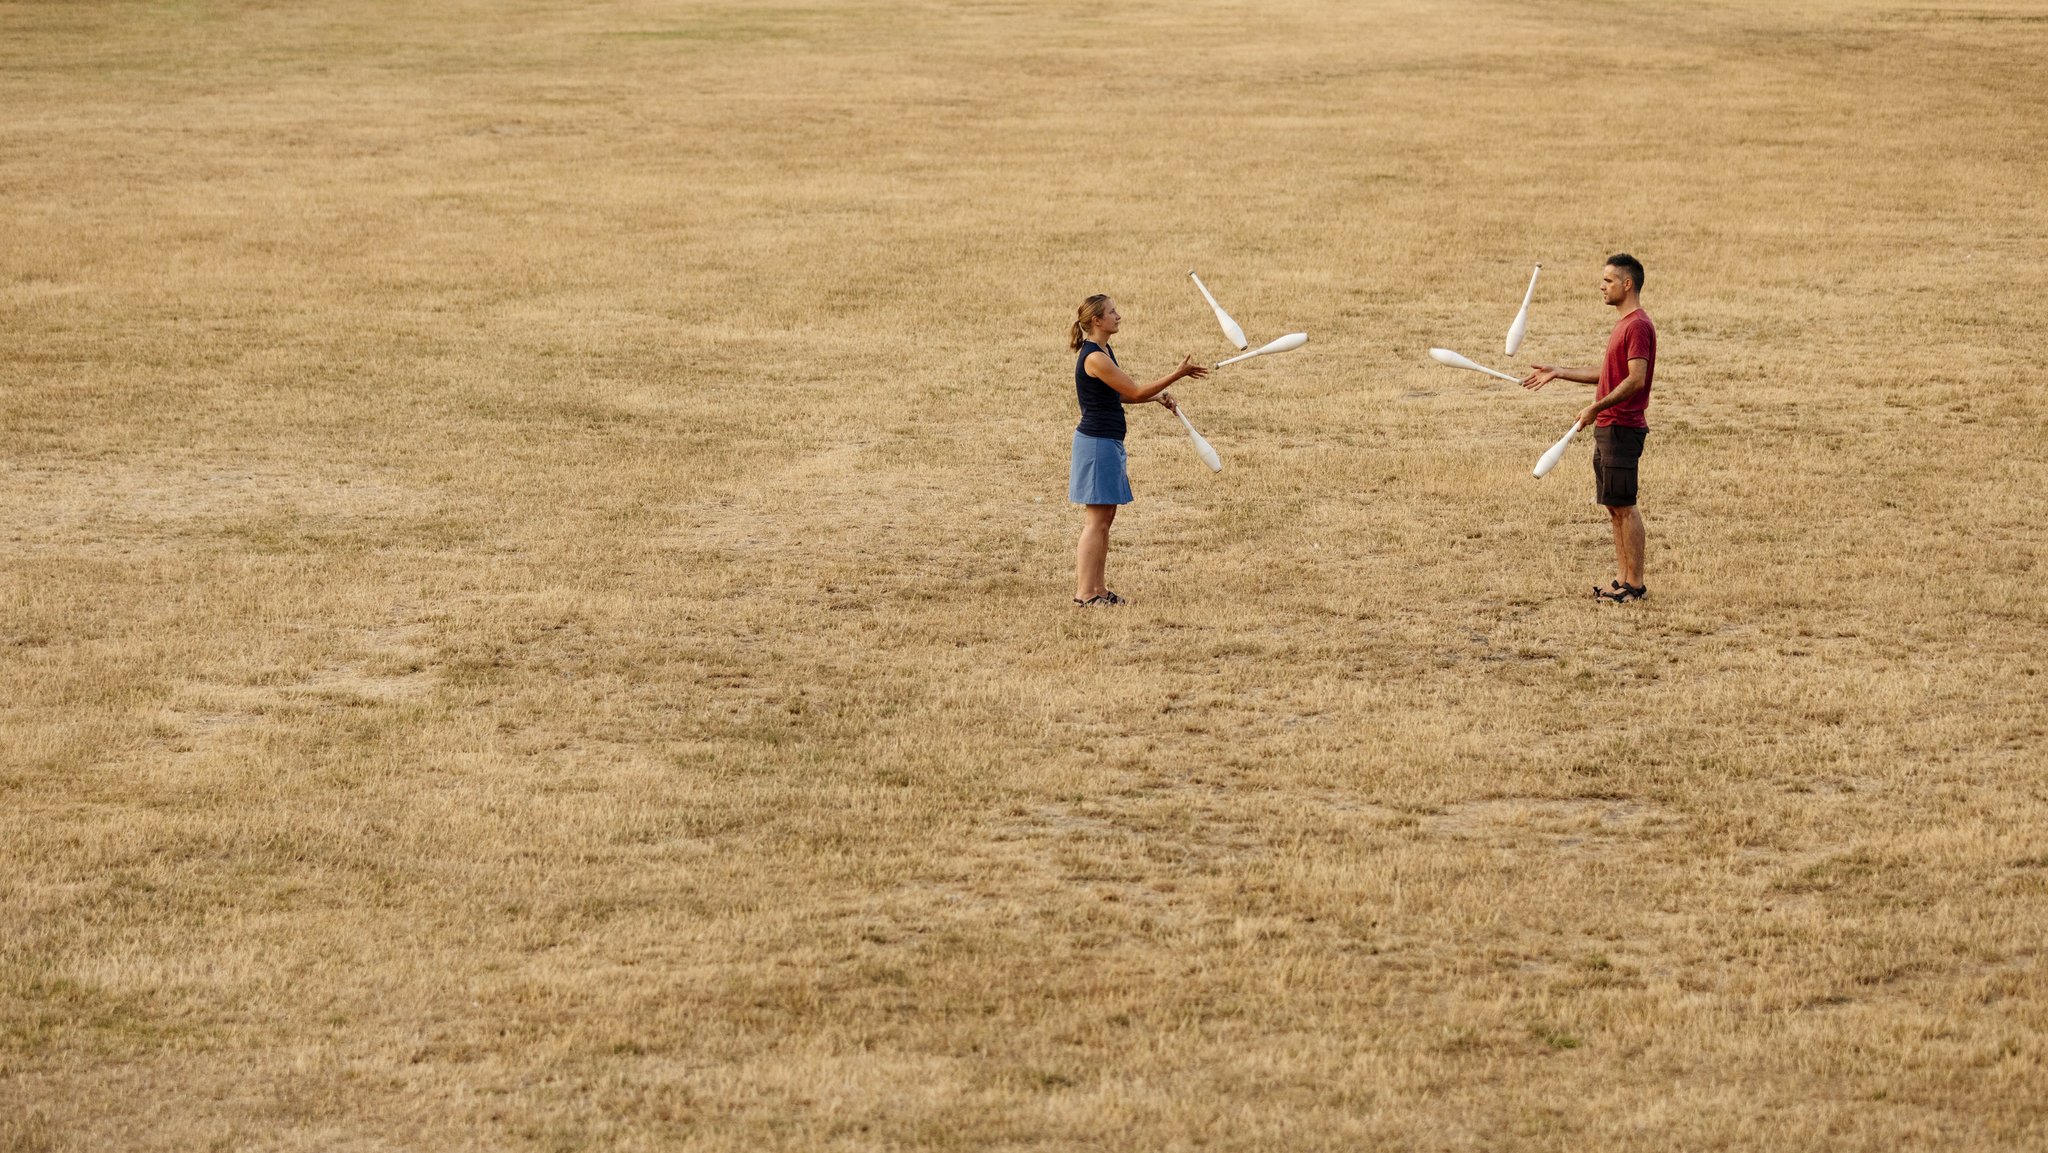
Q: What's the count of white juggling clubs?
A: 6